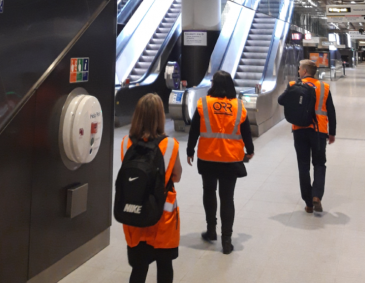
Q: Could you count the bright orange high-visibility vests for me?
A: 3